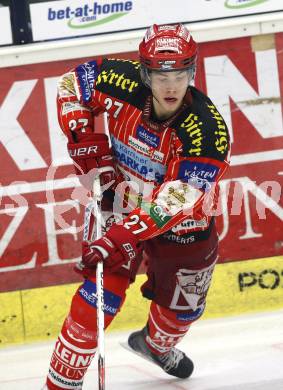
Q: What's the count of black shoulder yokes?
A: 2